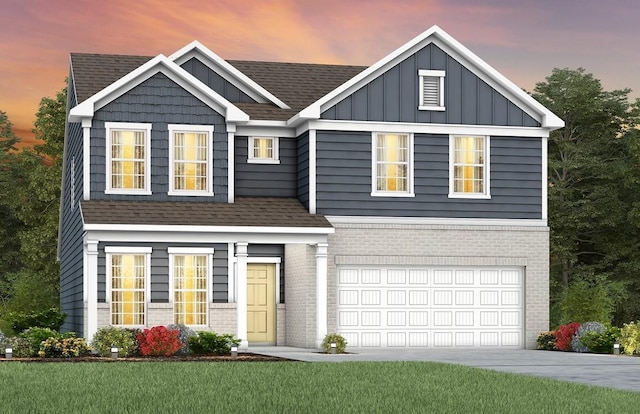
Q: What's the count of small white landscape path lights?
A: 5